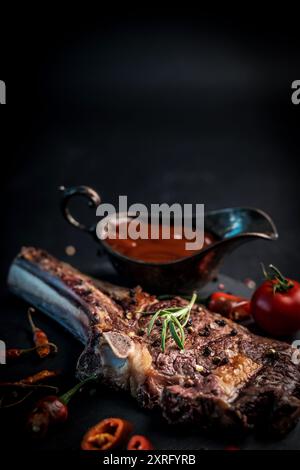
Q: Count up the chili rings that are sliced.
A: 2